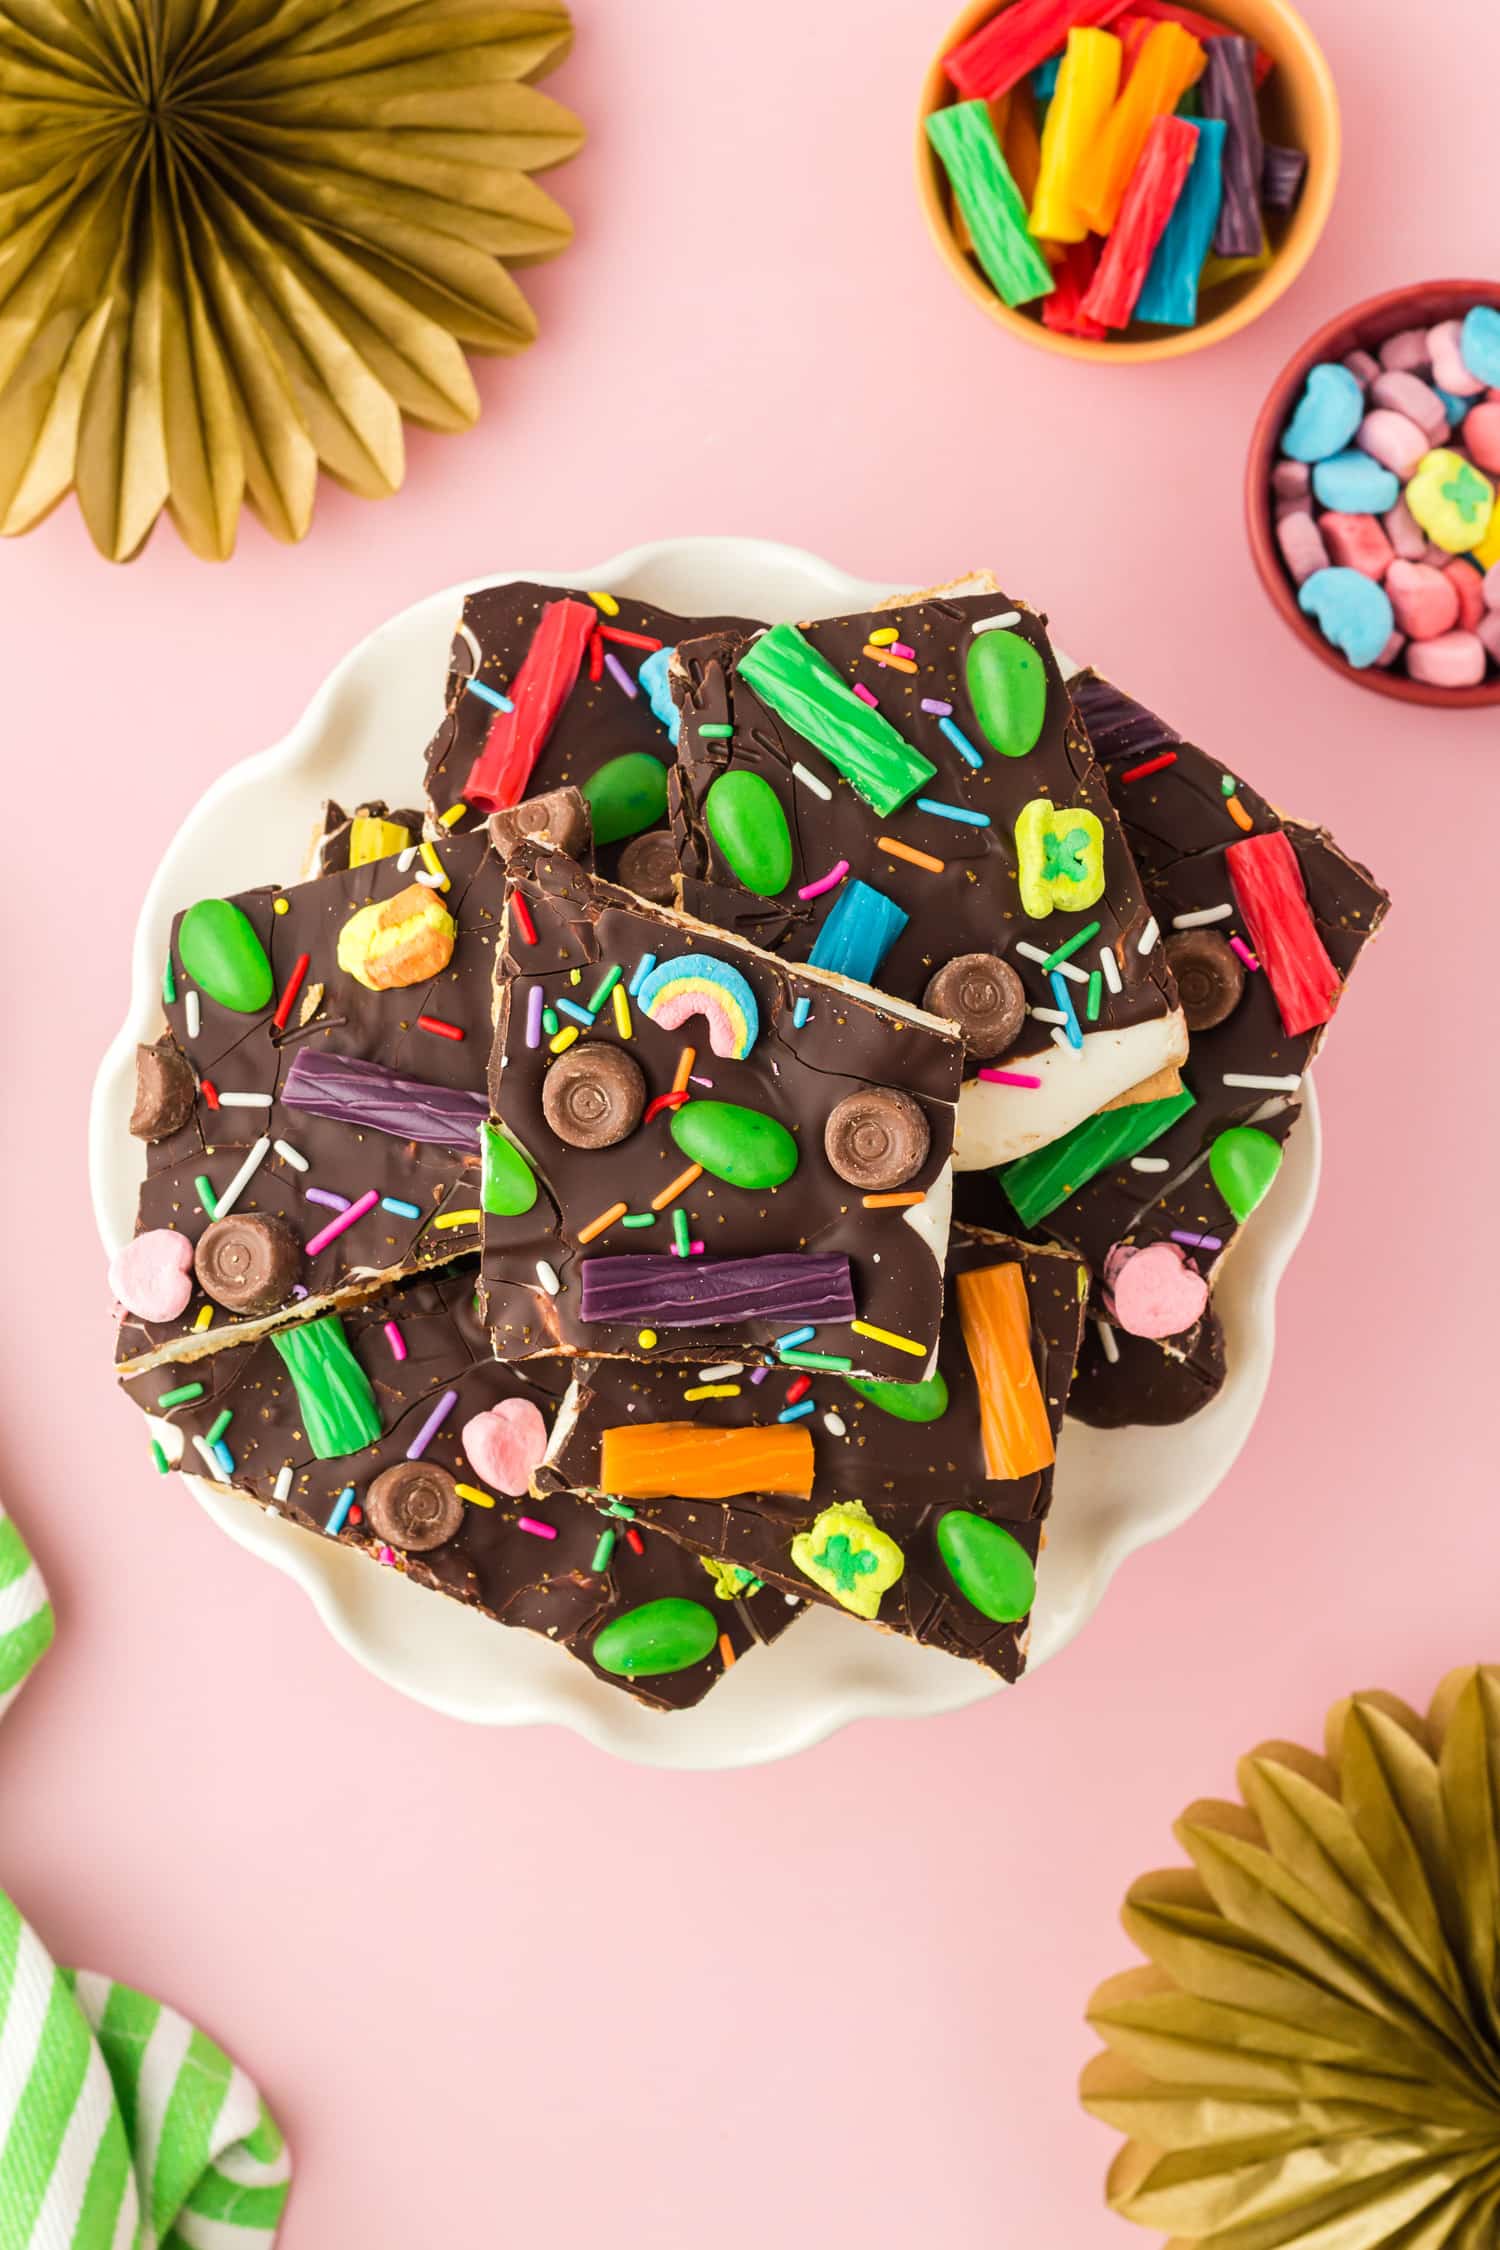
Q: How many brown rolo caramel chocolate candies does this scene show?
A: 9